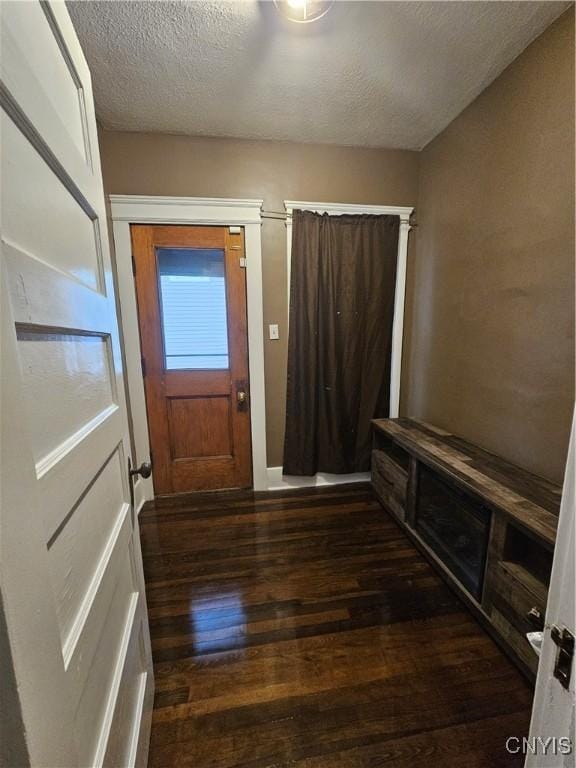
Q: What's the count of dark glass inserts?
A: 1